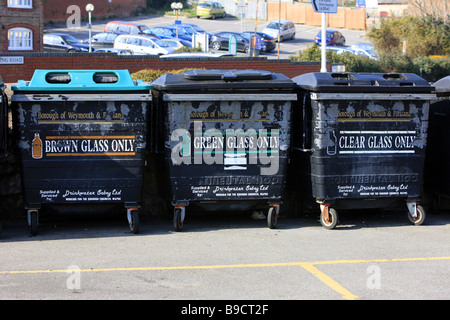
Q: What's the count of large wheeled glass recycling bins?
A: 3